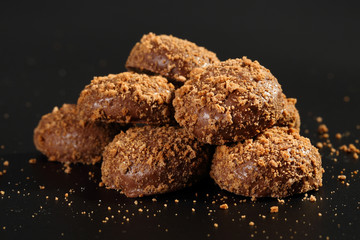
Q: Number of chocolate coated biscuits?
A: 7